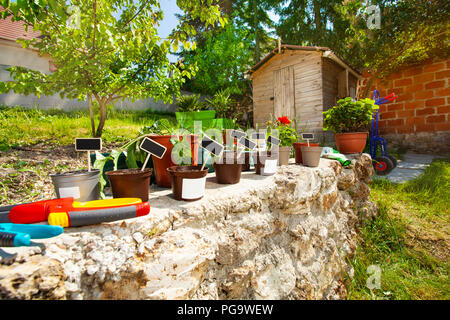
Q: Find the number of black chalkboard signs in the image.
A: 8